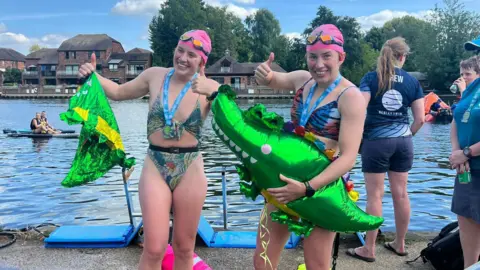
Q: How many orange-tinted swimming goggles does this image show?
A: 2